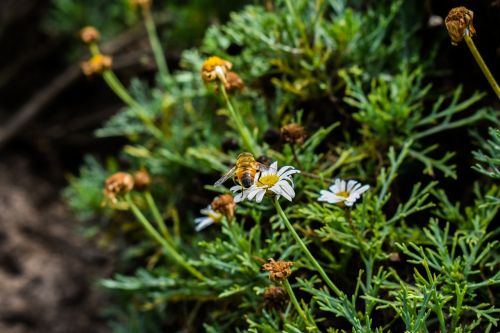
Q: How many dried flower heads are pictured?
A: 12